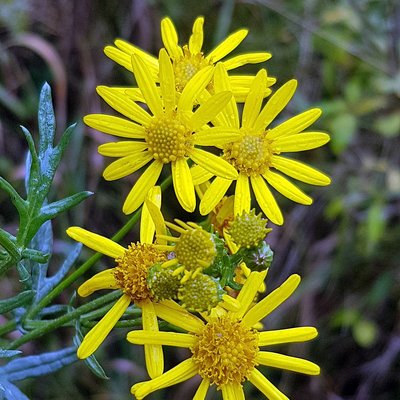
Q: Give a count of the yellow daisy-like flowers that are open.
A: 5